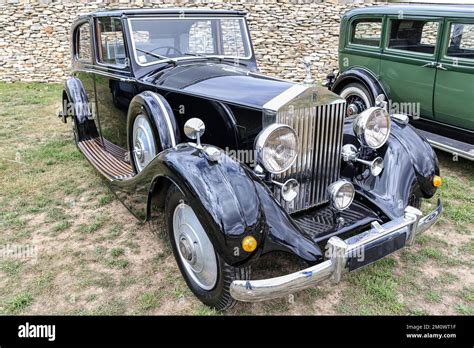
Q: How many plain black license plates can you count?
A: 1